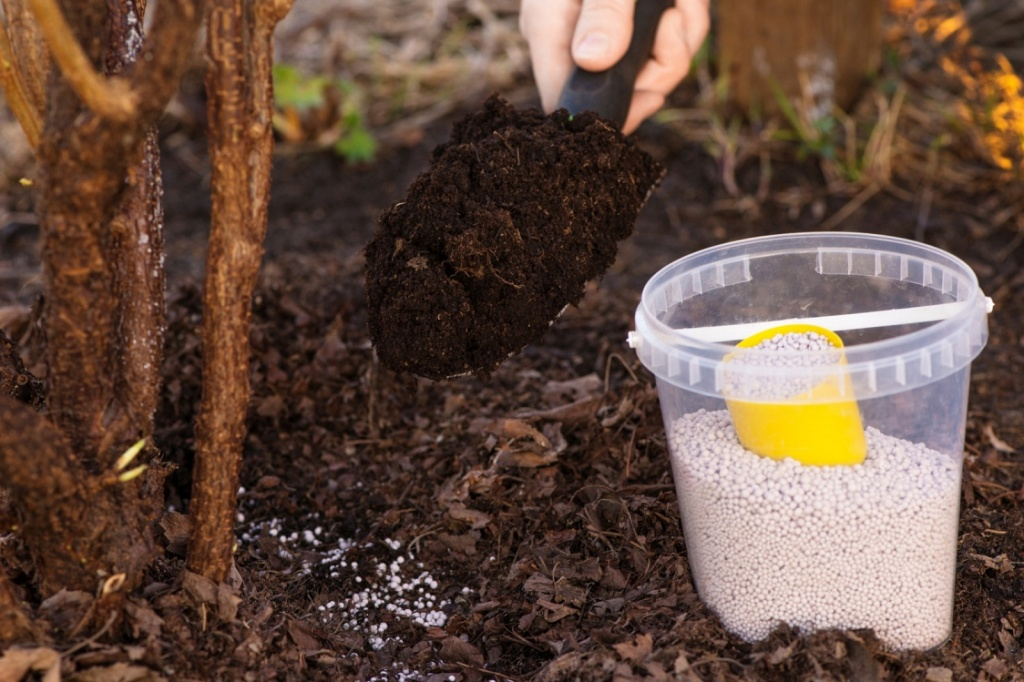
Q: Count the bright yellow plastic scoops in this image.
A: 1